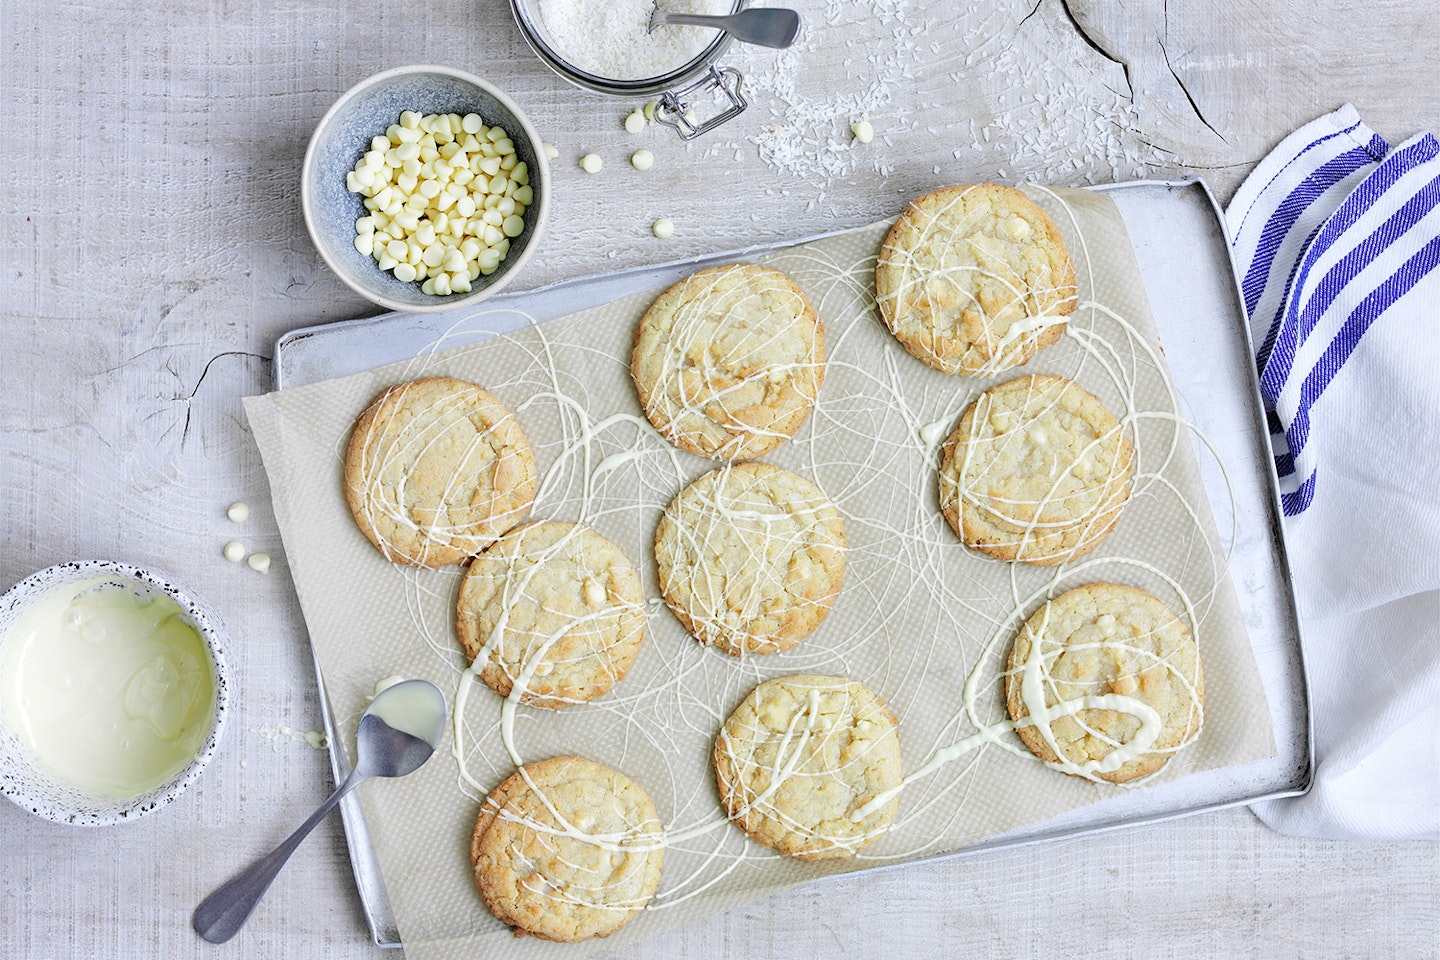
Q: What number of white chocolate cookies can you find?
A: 9